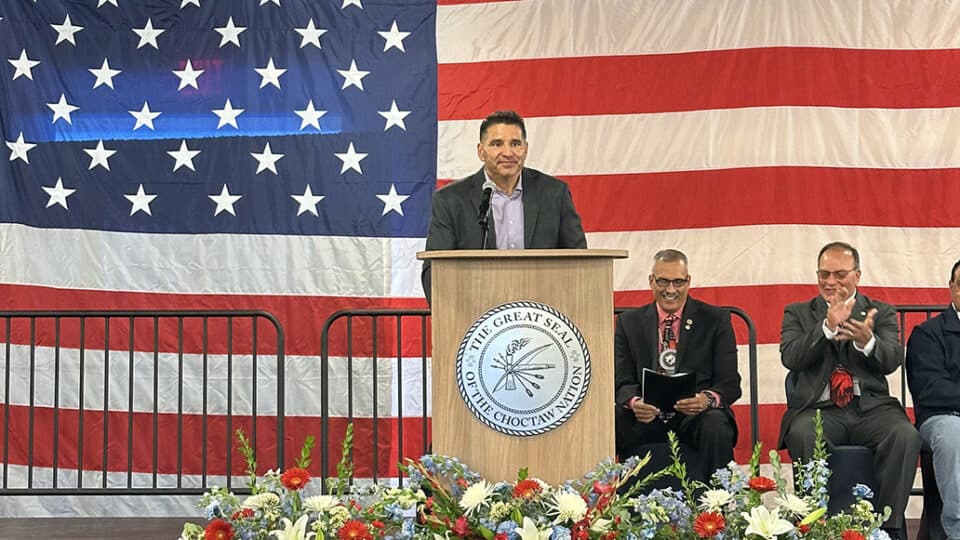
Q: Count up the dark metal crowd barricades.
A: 3